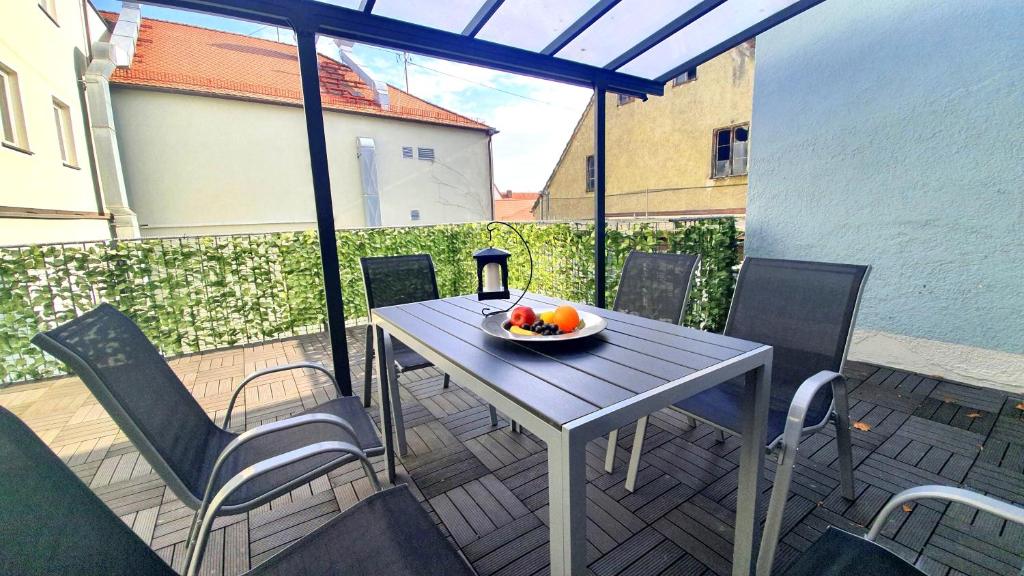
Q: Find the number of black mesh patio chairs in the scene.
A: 6